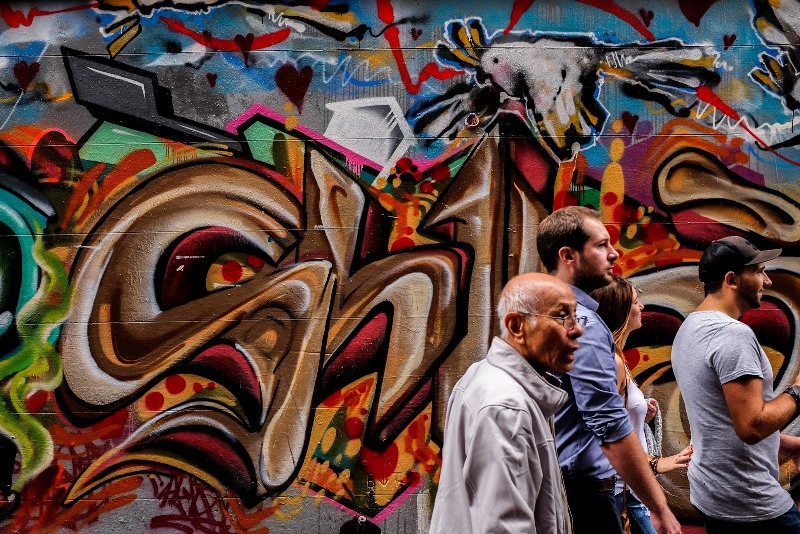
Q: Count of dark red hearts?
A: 9